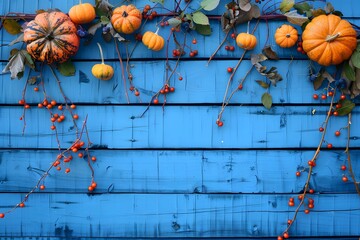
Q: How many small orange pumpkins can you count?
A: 6